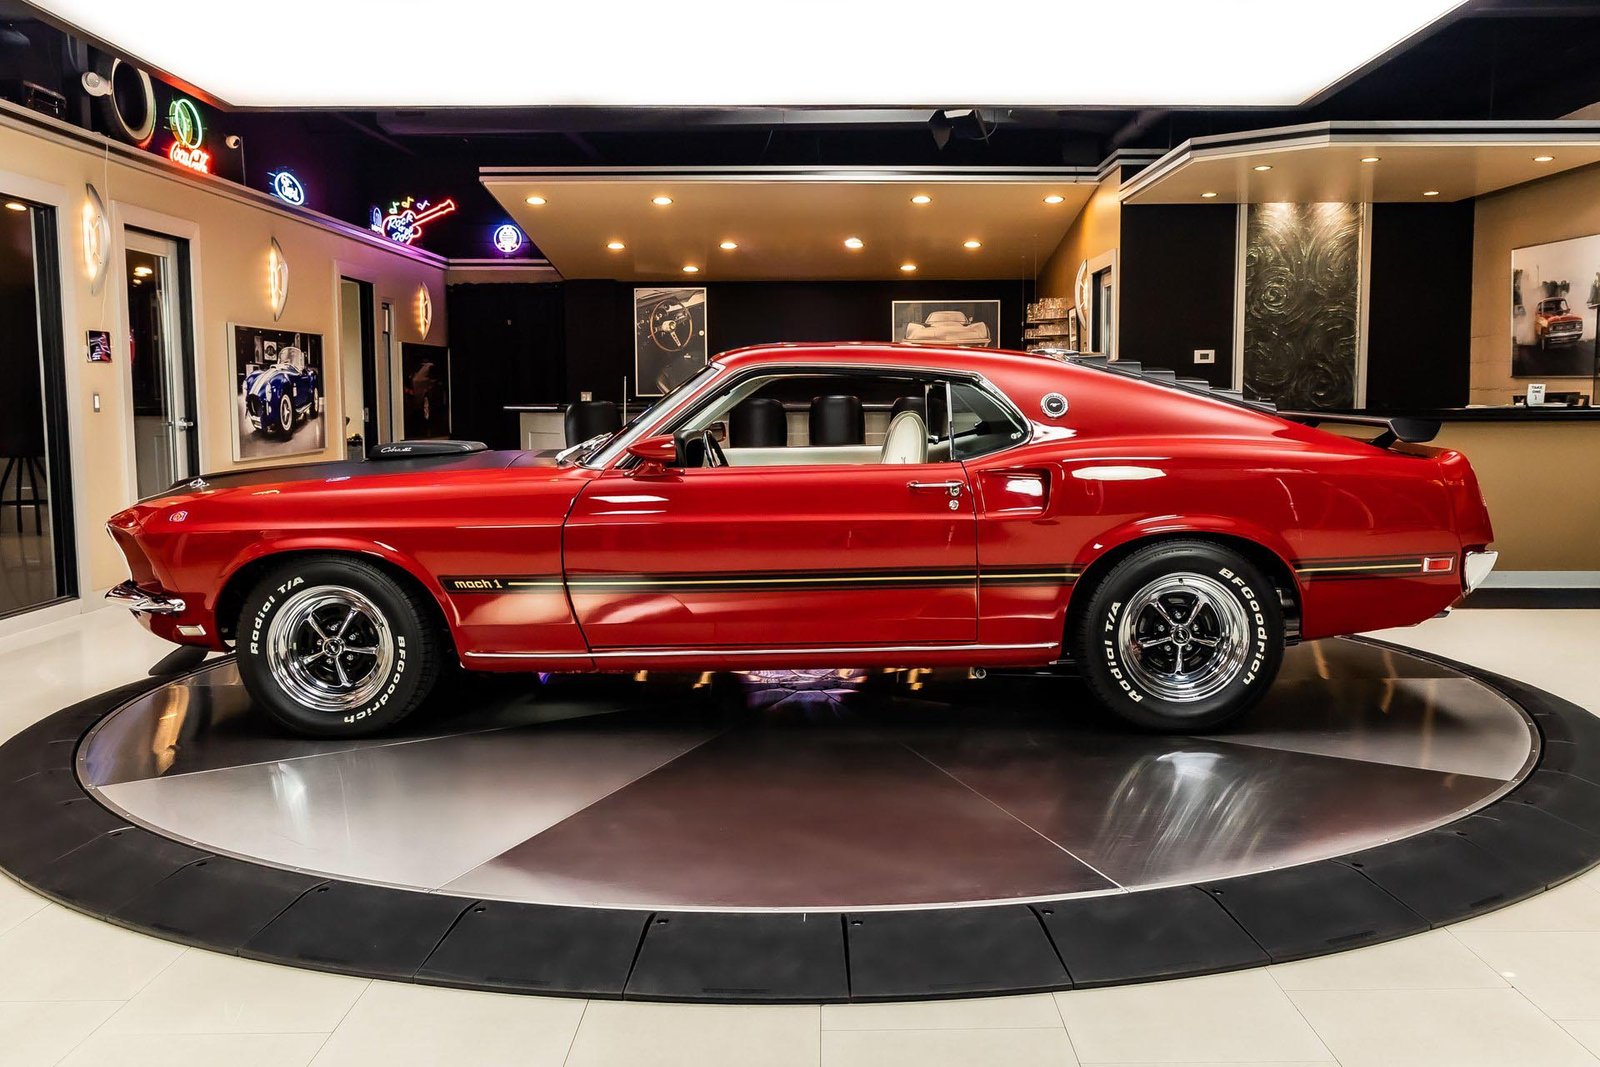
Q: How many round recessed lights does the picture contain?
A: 15